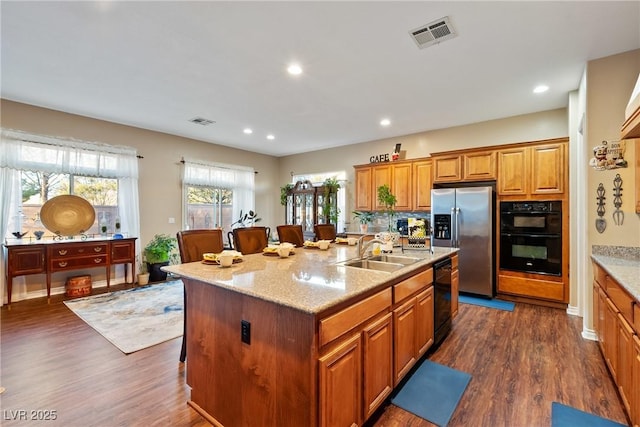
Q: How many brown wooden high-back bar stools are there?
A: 4